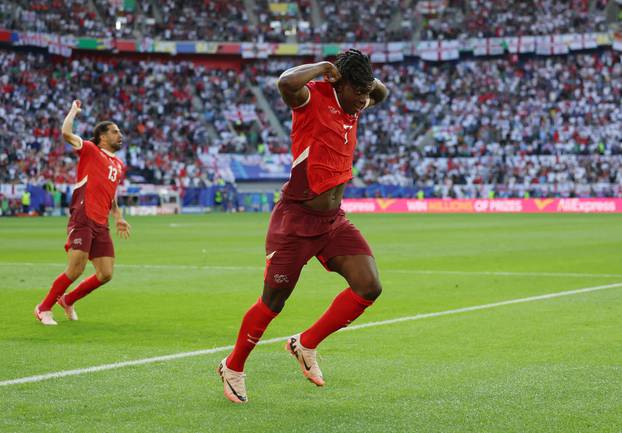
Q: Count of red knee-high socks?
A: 4